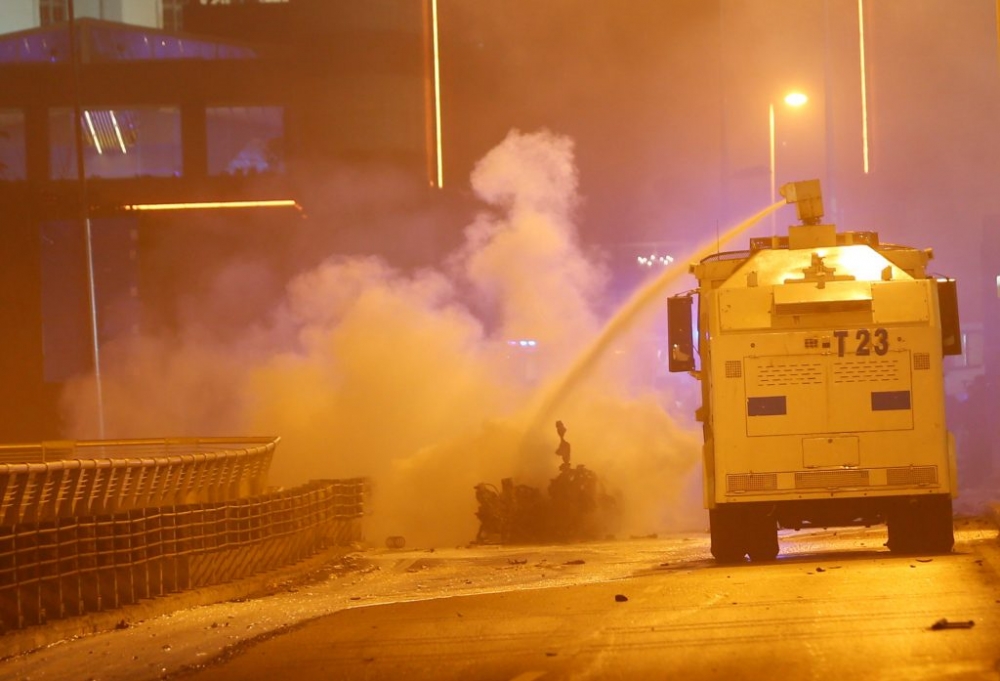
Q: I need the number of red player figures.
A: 0